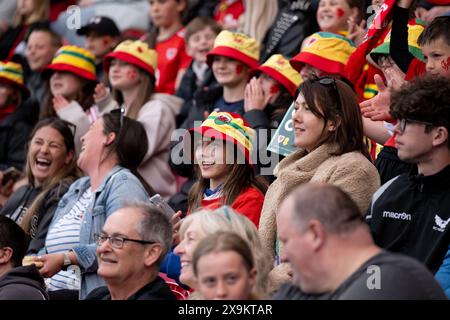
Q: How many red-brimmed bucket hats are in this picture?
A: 7